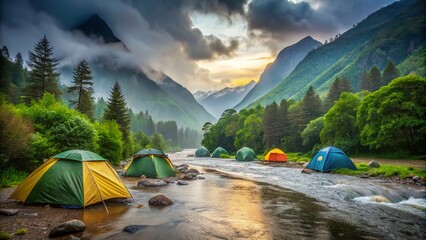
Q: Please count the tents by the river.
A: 7